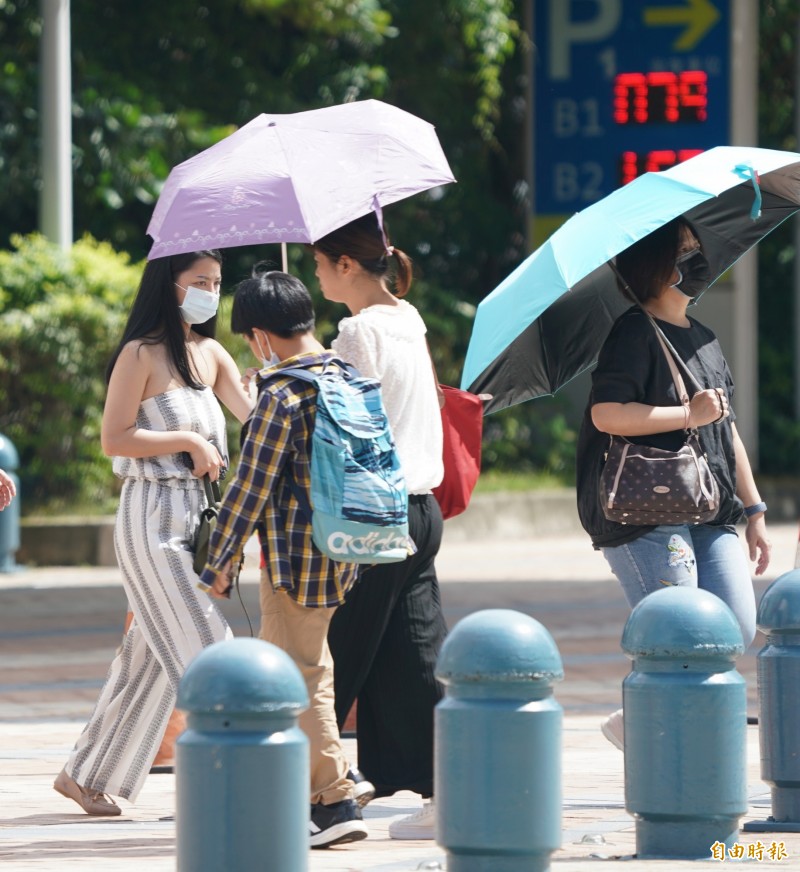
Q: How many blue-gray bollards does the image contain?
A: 5